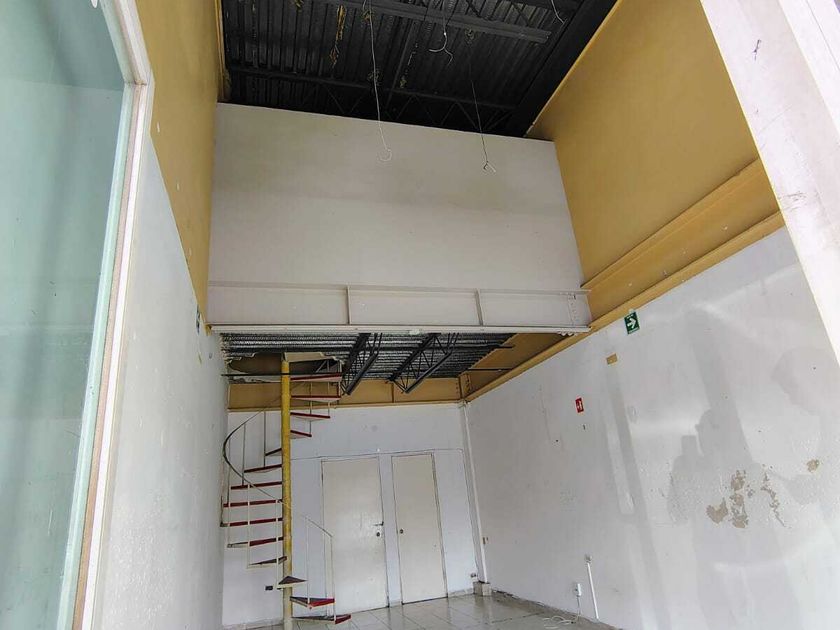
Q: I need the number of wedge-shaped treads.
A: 14